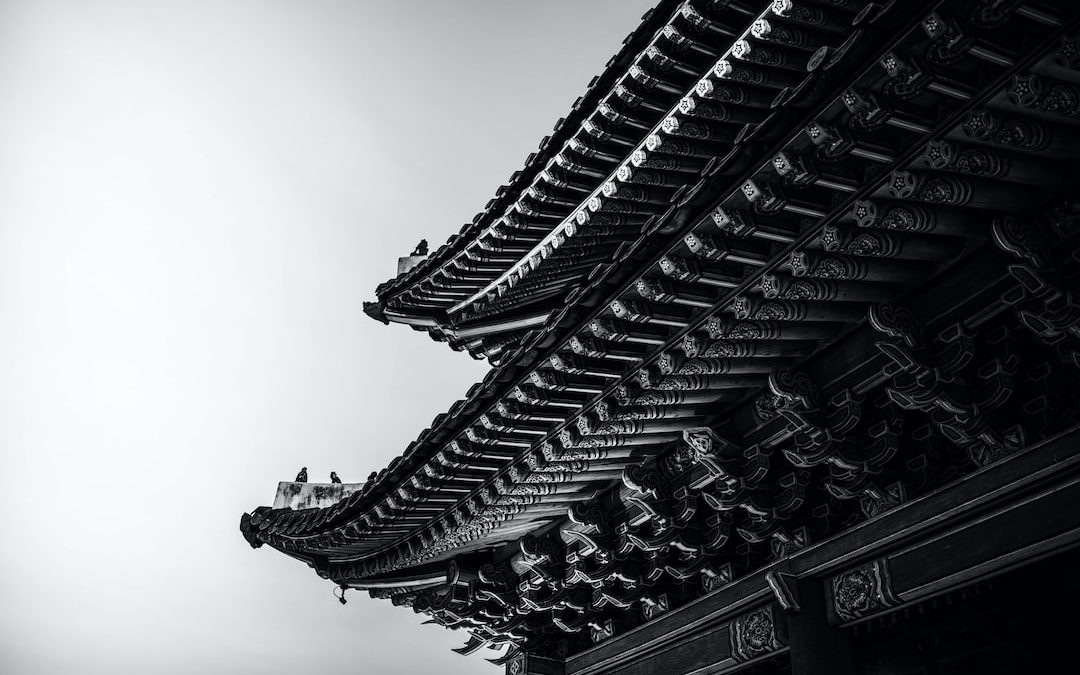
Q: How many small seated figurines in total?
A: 3